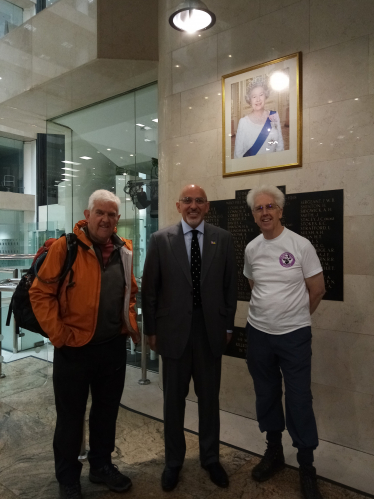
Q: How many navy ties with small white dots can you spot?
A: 1